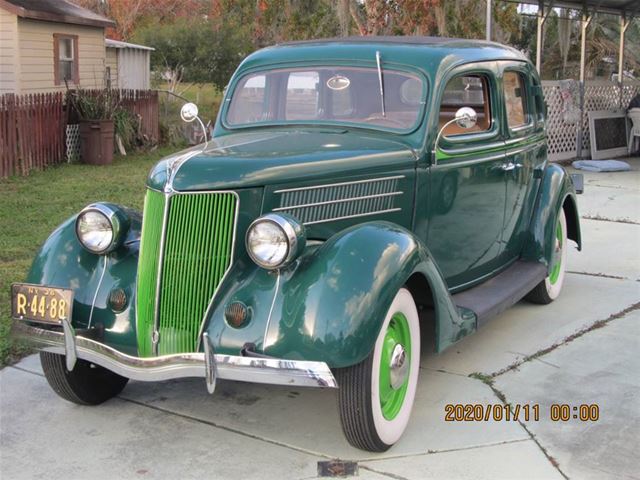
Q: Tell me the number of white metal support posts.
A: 4